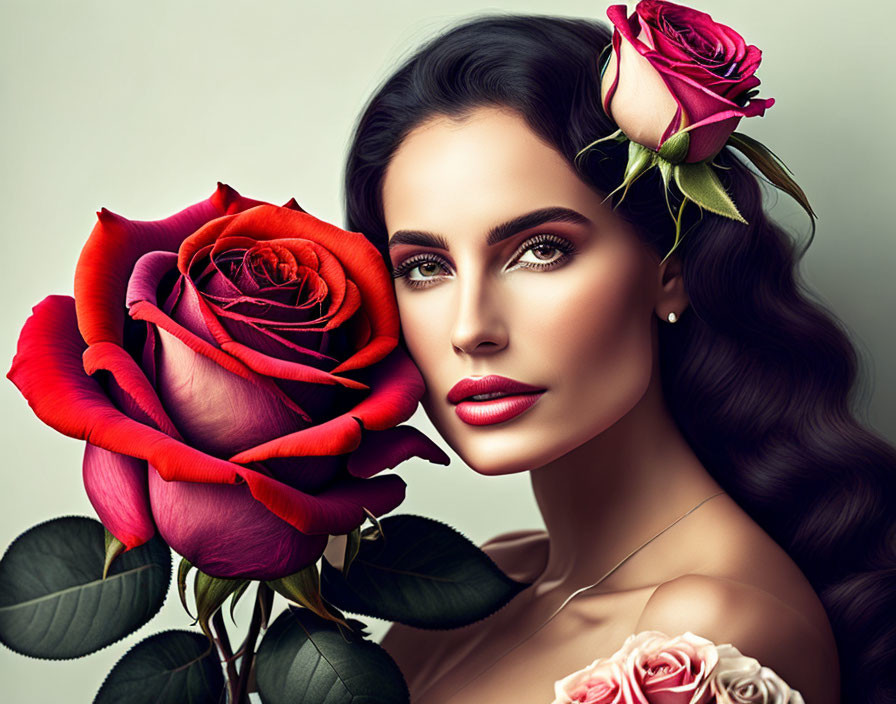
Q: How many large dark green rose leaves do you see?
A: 4